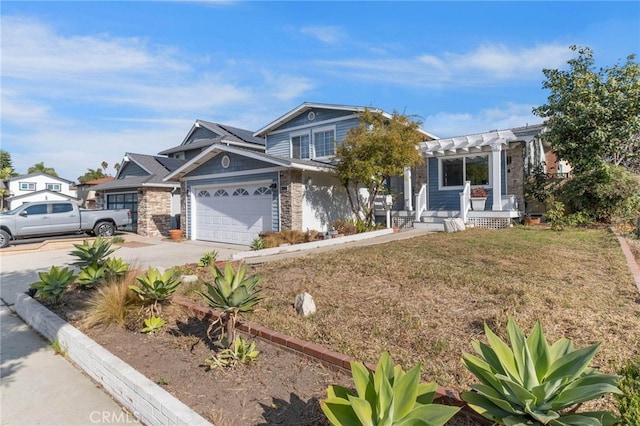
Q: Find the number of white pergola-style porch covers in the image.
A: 1